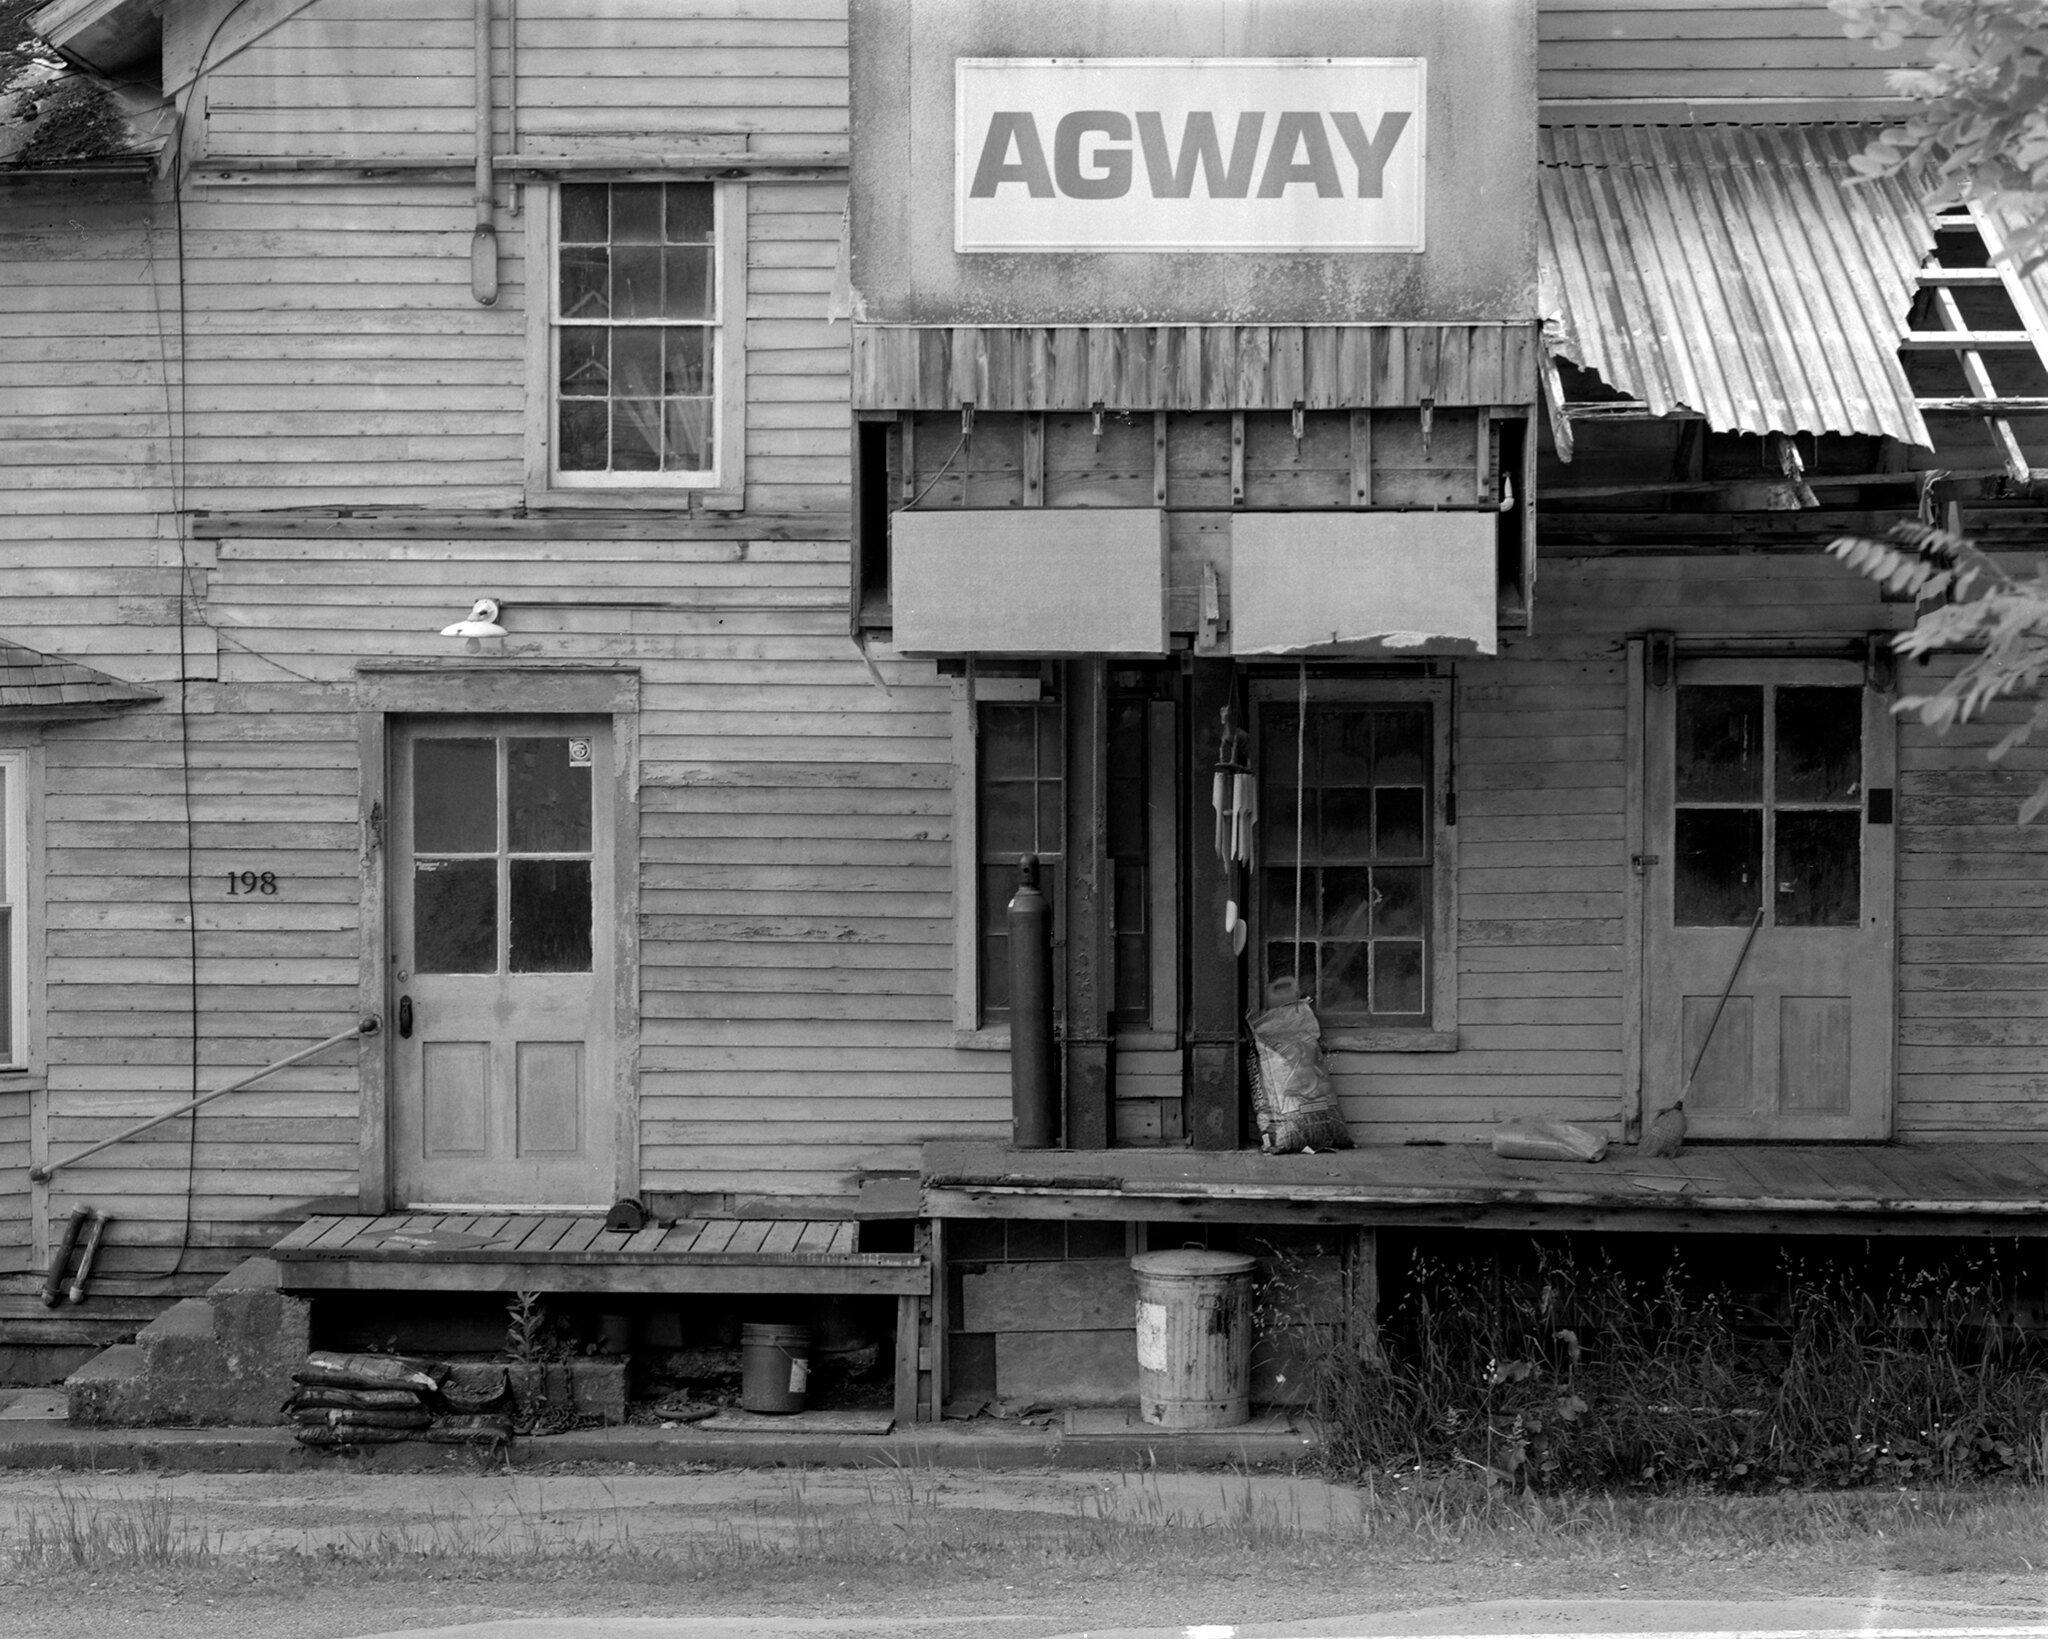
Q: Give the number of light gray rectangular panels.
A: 2